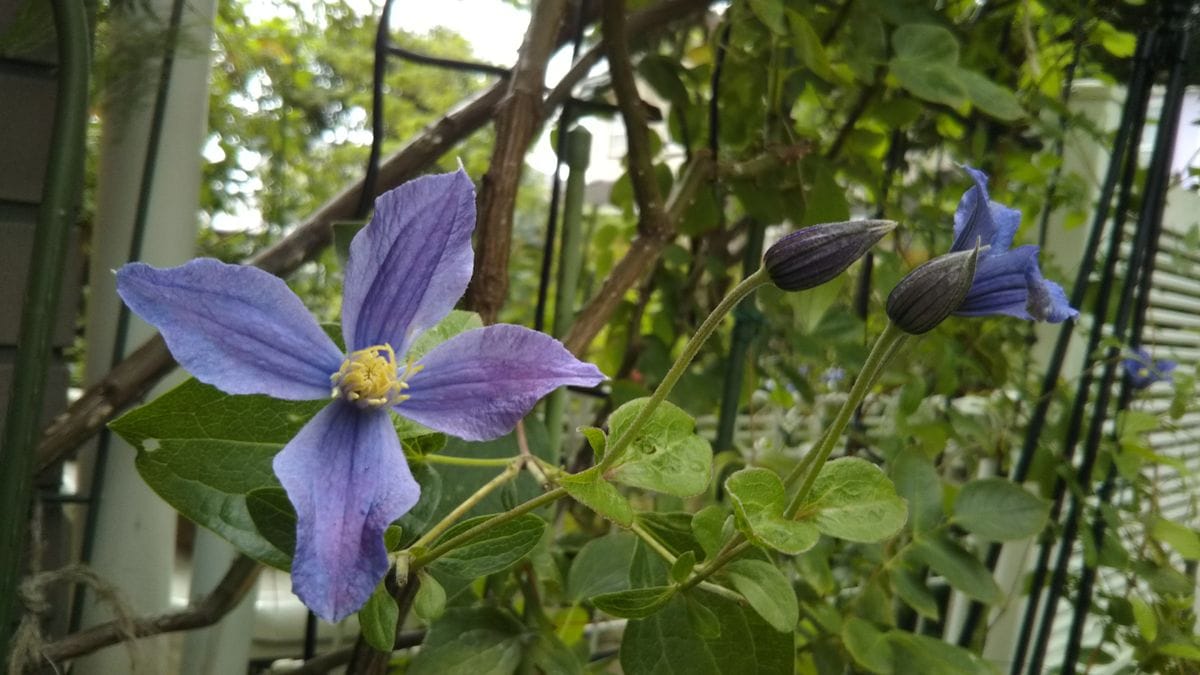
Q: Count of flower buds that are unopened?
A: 2